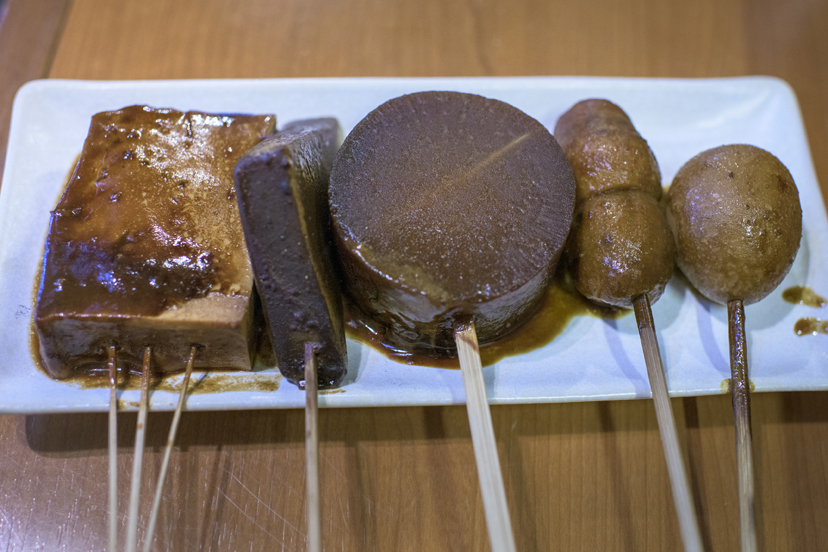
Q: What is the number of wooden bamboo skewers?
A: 7